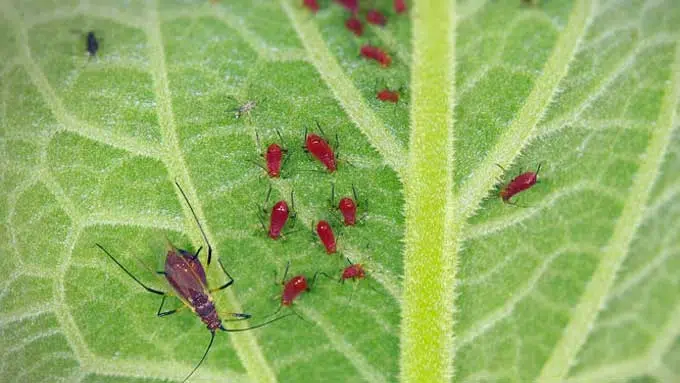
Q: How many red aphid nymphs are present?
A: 15